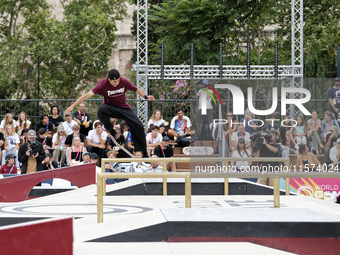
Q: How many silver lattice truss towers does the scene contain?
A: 2